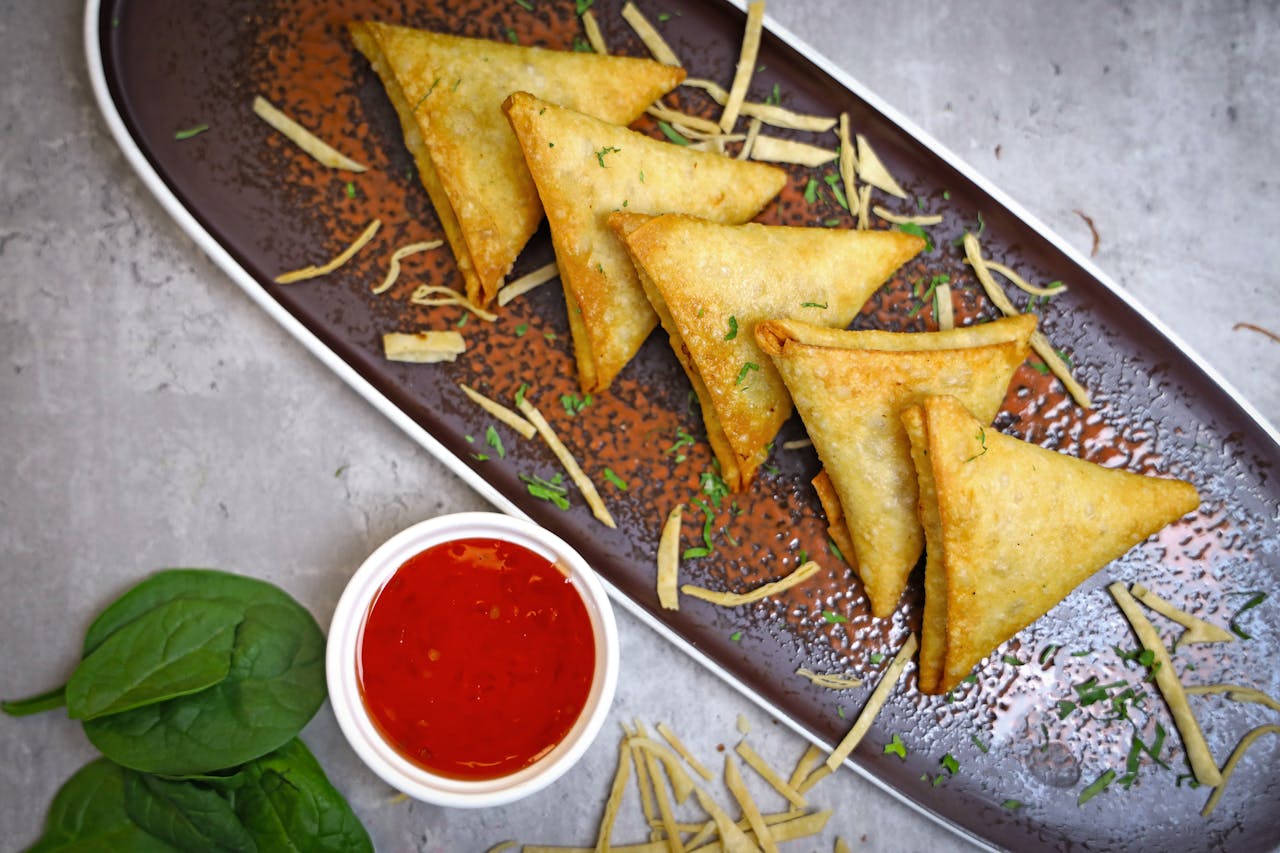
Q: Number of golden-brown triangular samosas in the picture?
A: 5